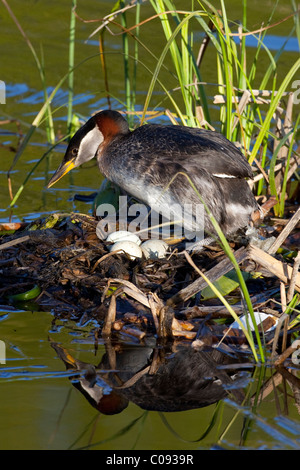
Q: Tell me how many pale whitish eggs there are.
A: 3